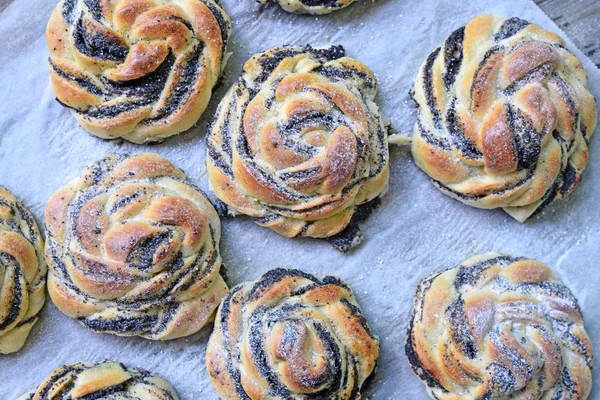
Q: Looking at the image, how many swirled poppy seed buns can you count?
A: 9